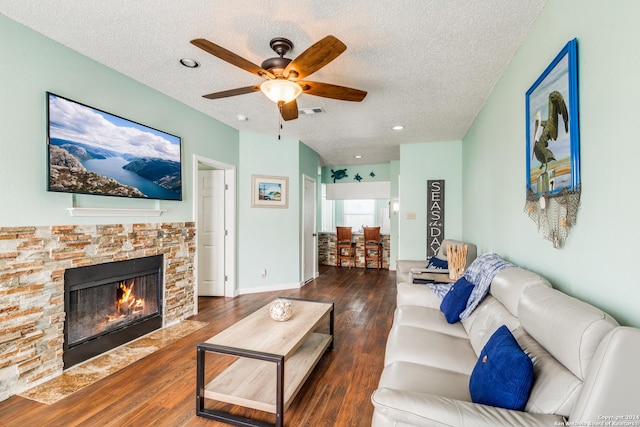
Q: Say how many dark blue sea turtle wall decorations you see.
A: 3